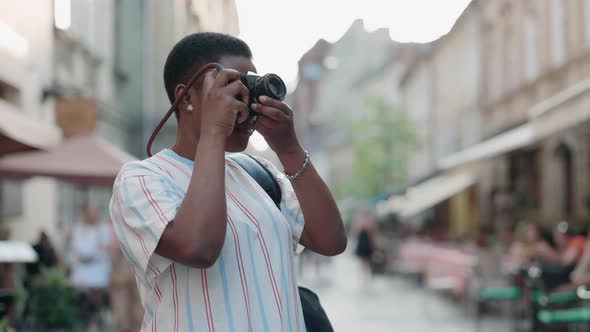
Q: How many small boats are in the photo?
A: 0